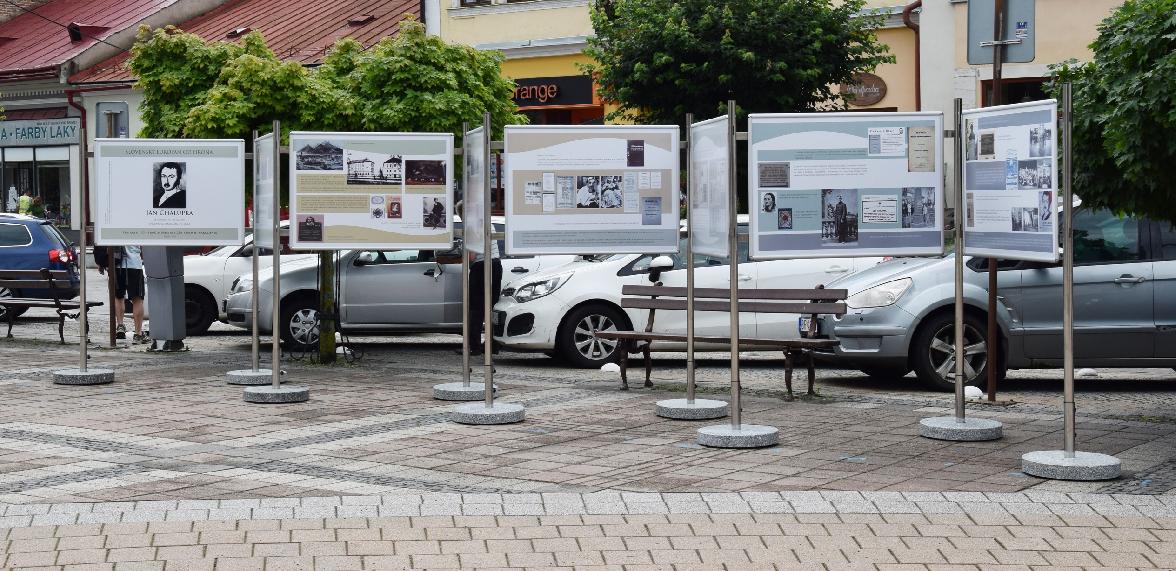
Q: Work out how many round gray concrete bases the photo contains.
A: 9